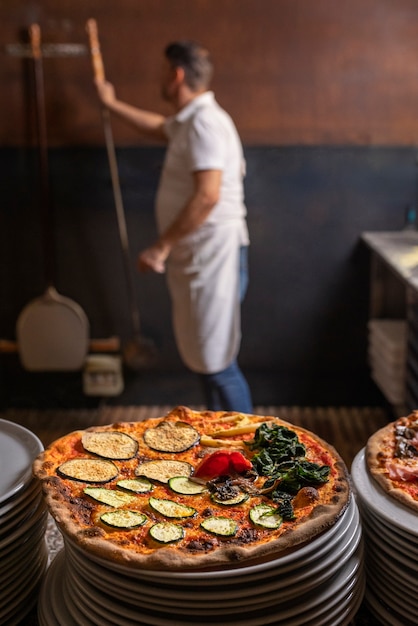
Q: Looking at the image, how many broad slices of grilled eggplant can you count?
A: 4